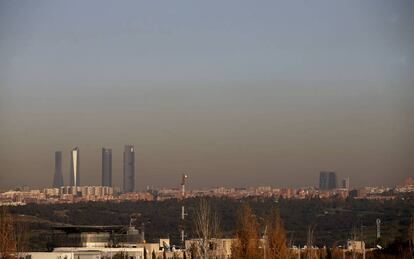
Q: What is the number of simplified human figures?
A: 0